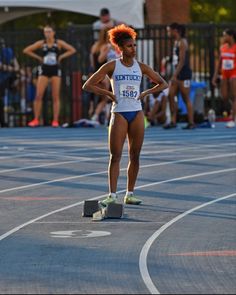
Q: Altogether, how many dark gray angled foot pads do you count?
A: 2